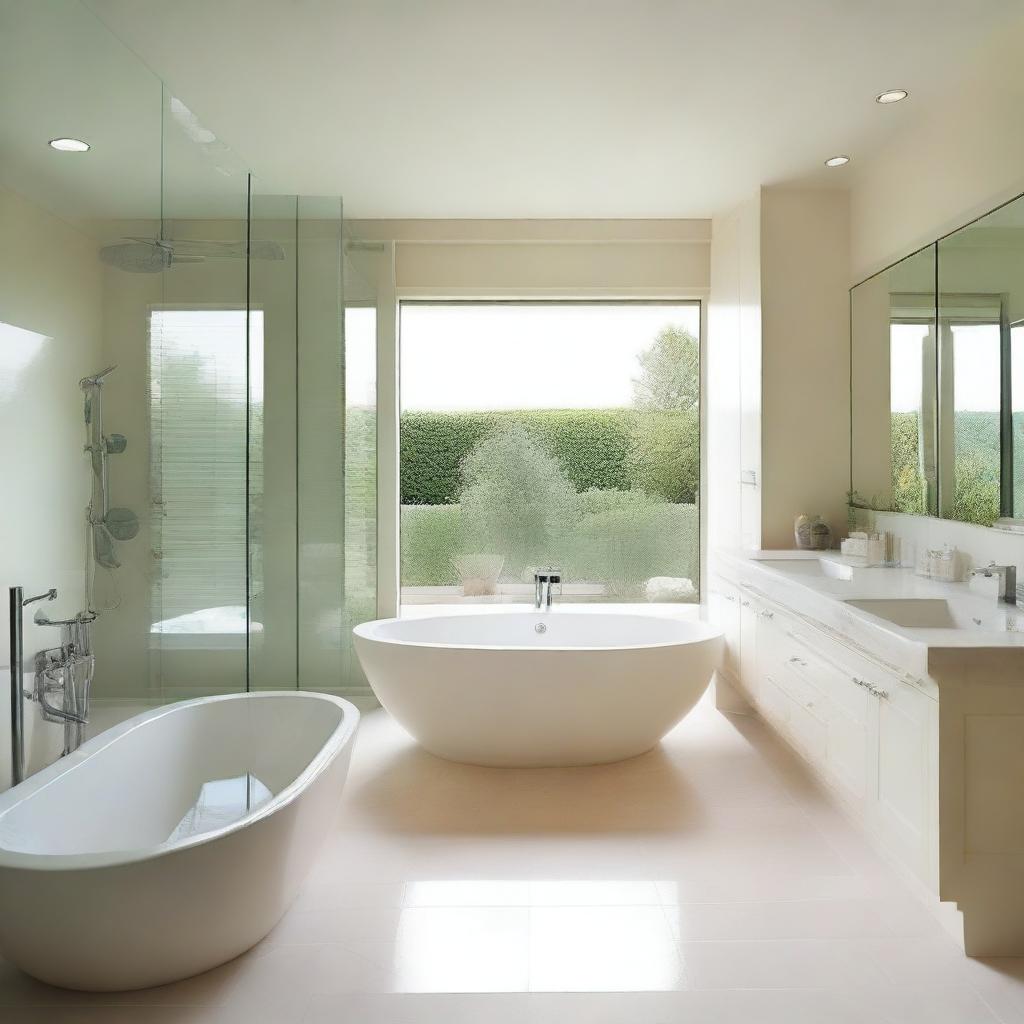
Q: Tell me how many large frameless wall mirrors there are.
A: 2